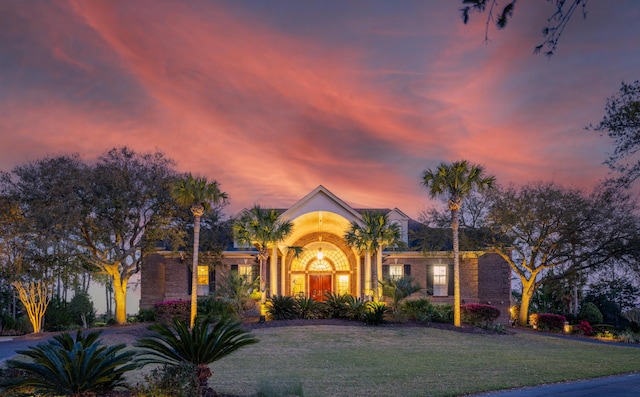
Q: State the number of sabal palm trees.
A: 4